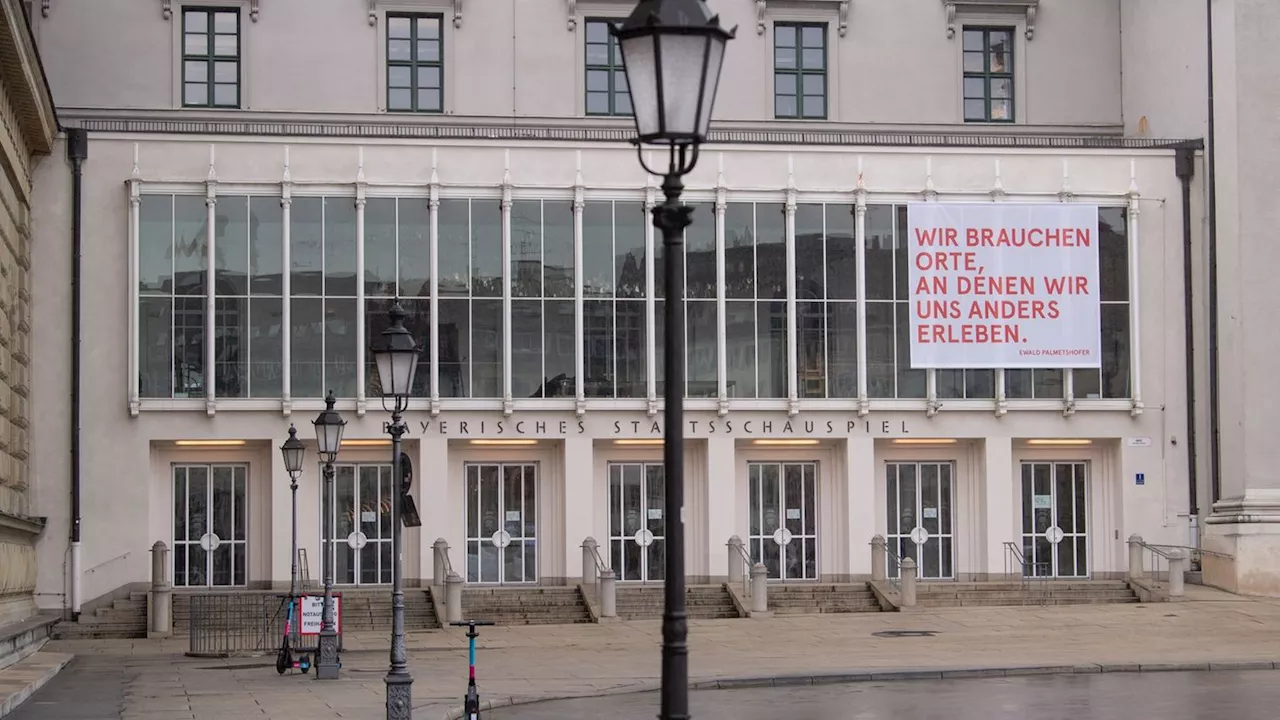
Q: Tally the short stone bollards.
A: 12